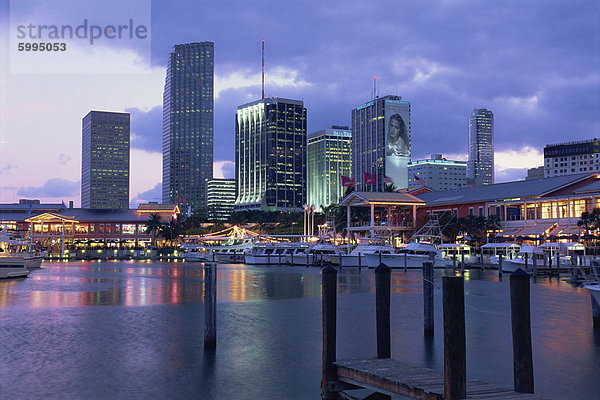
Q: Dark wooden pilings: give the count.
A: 6